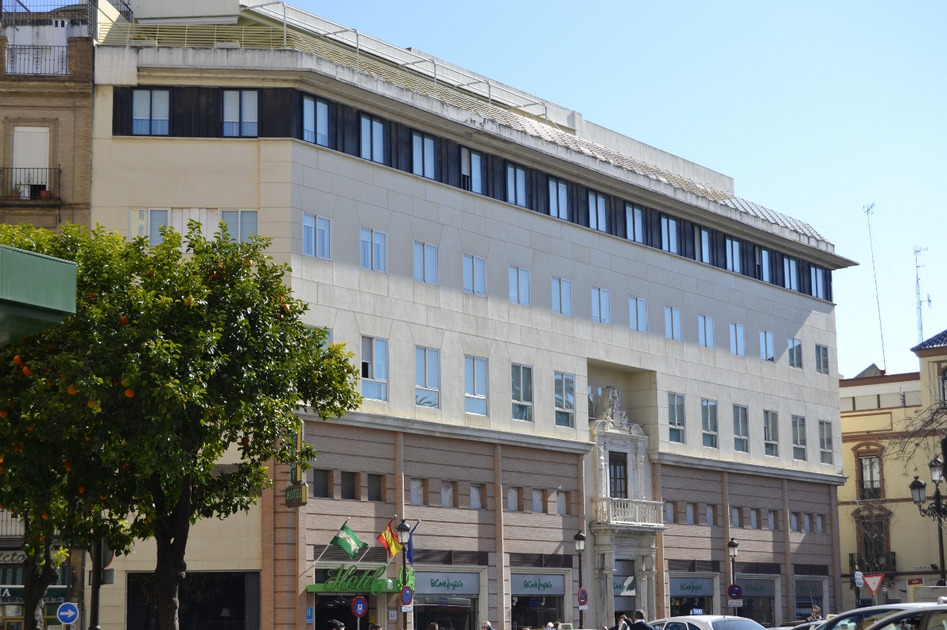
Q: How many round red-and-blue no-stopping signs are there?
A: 4